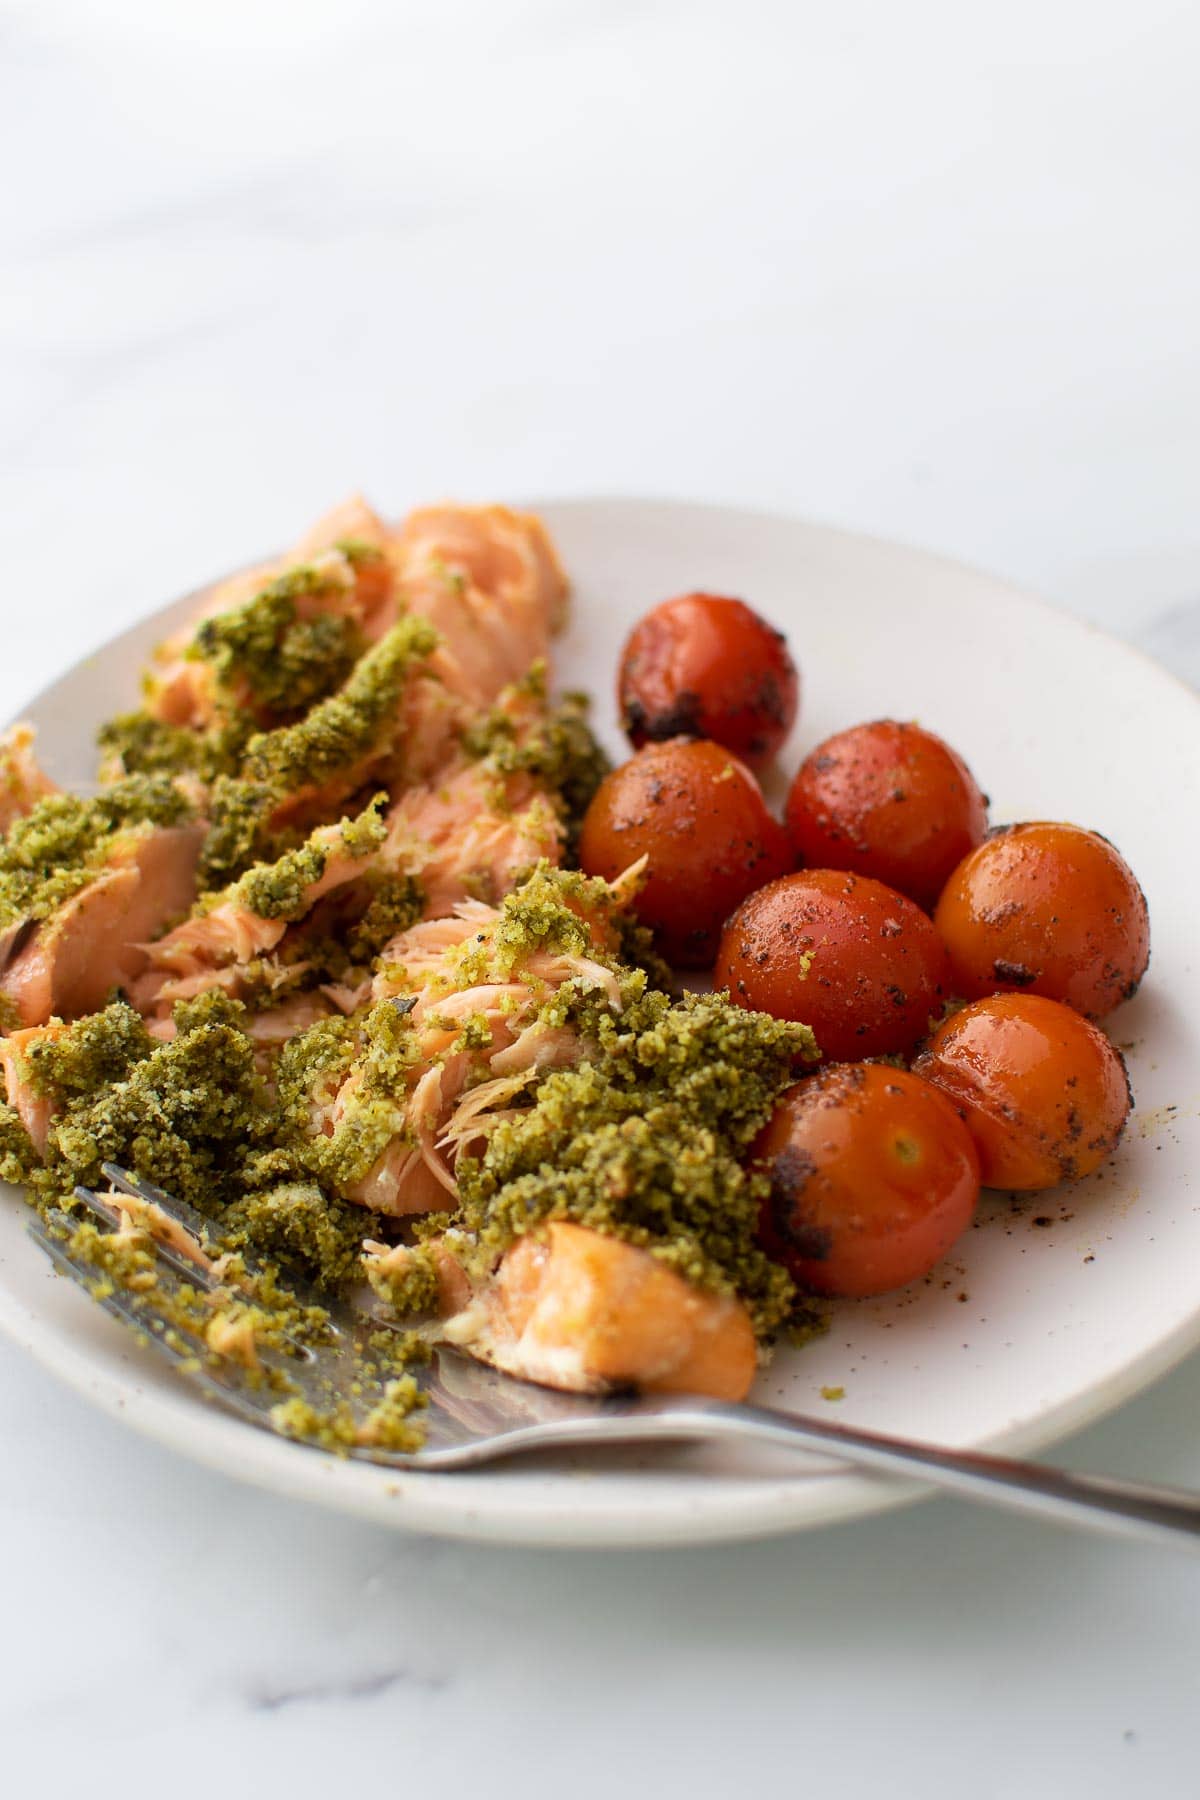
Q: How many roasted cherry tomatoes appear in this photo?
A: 7